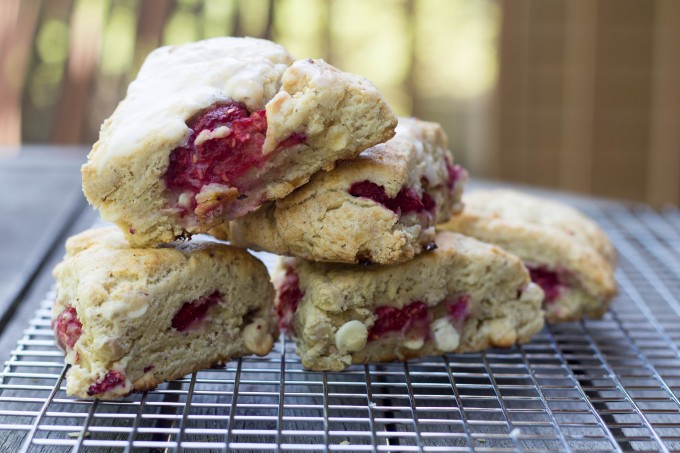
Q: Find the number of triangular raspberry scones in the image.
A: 5